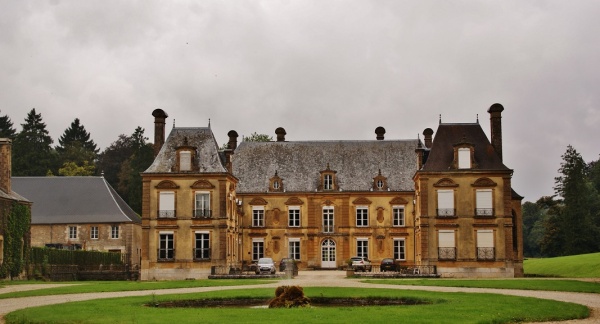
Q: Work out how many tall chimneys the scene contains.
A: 2